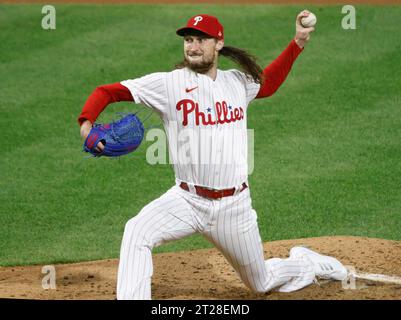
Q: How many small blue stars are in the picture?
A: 2